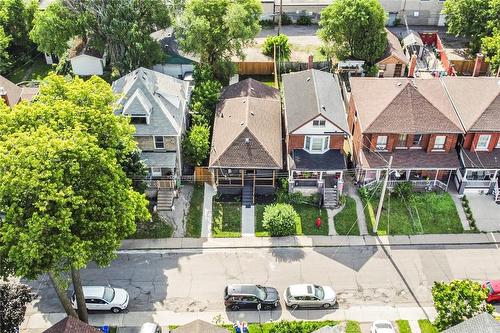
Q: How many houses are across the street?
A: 5